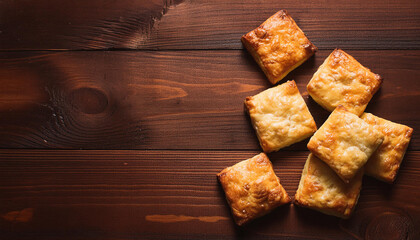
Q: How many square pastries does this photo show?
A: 7